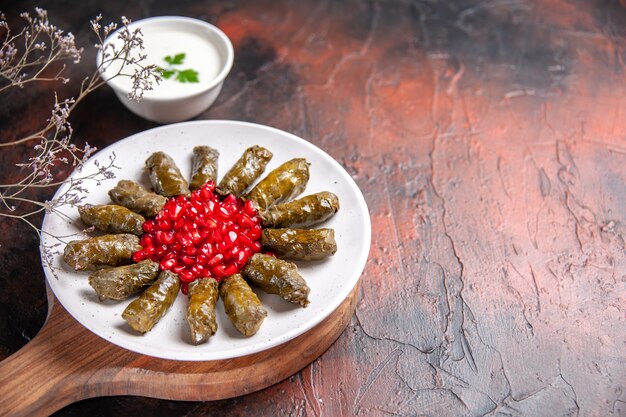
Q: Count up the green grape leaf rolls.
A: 14